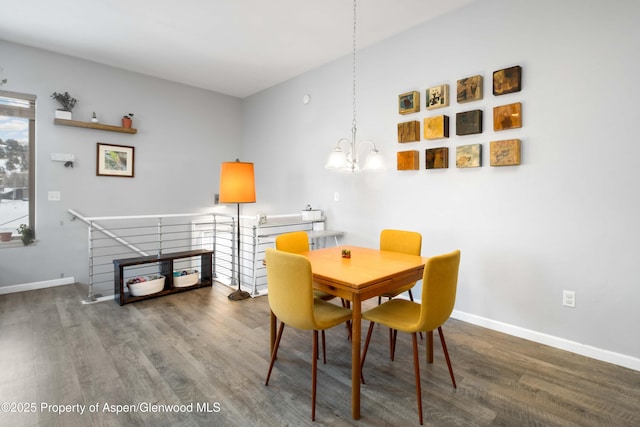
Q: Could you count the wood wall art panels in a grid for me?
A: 12